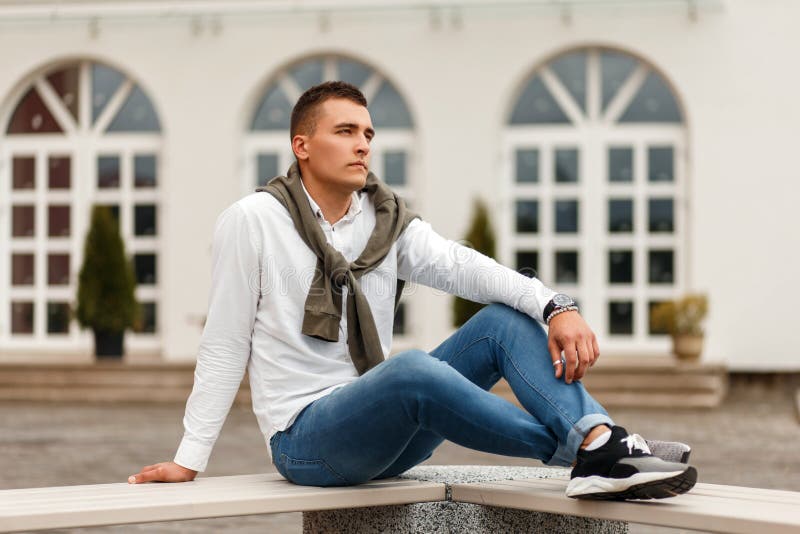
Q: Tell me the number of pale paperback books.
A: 0